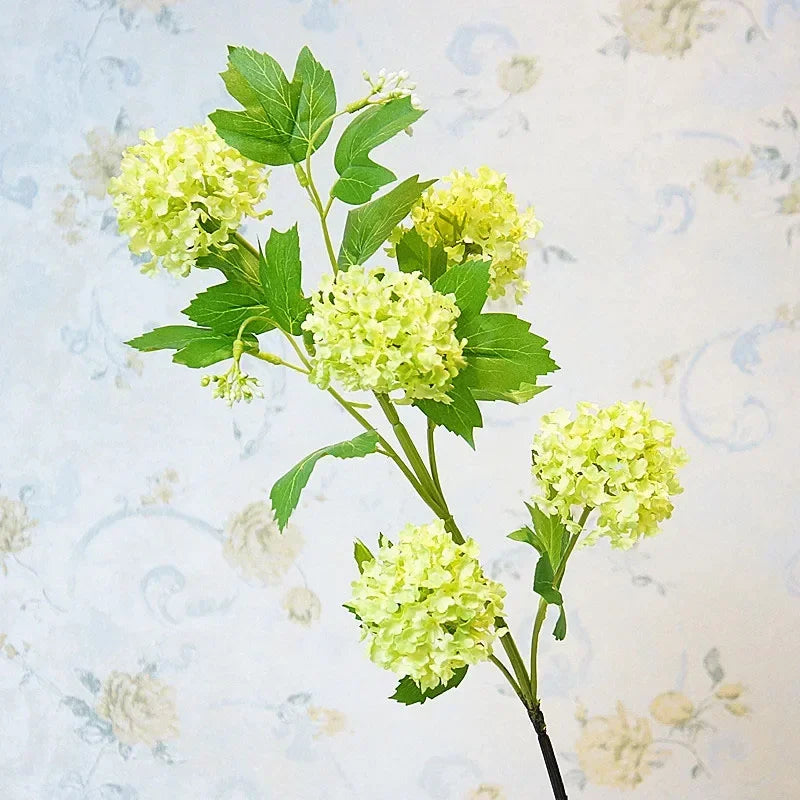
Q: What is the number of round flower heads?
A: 5